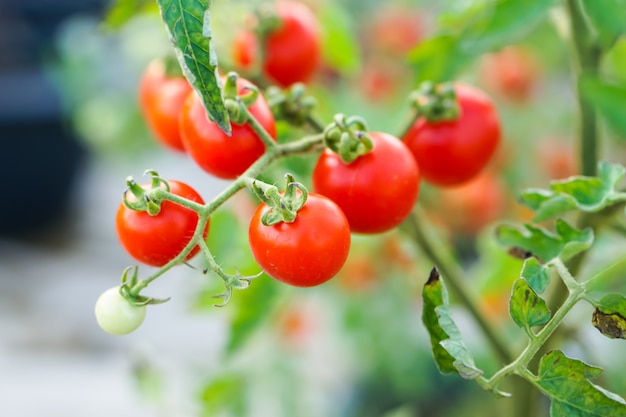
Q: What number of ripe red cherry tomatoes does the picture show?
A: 7